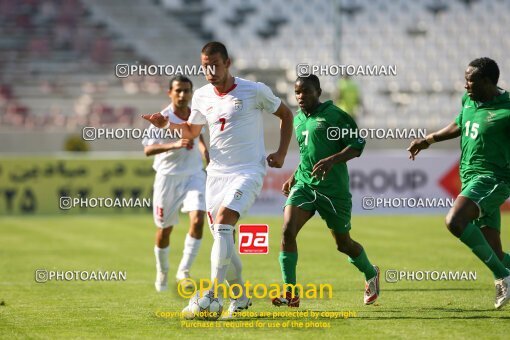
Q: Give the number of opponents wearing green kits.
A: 2